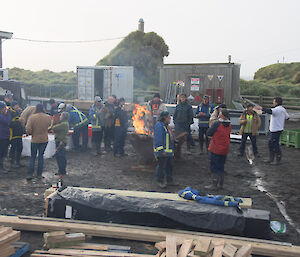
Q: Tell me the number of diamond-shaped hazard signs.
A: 2